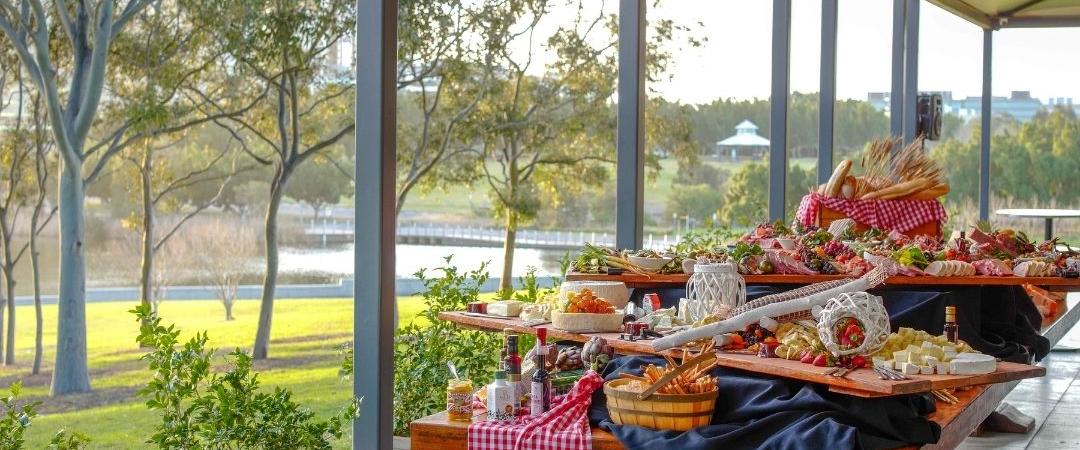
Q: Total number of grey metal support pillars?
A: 7